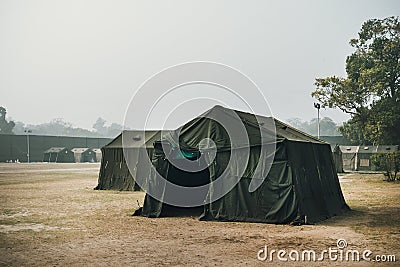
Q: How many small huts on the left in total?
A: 3